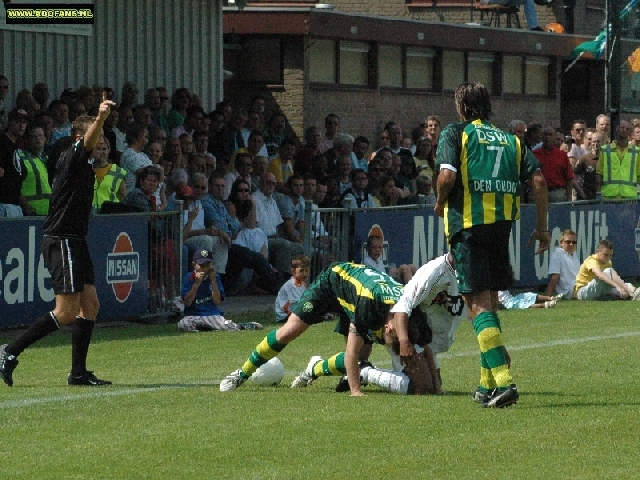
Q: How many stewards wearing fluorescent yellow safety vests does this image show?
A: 3